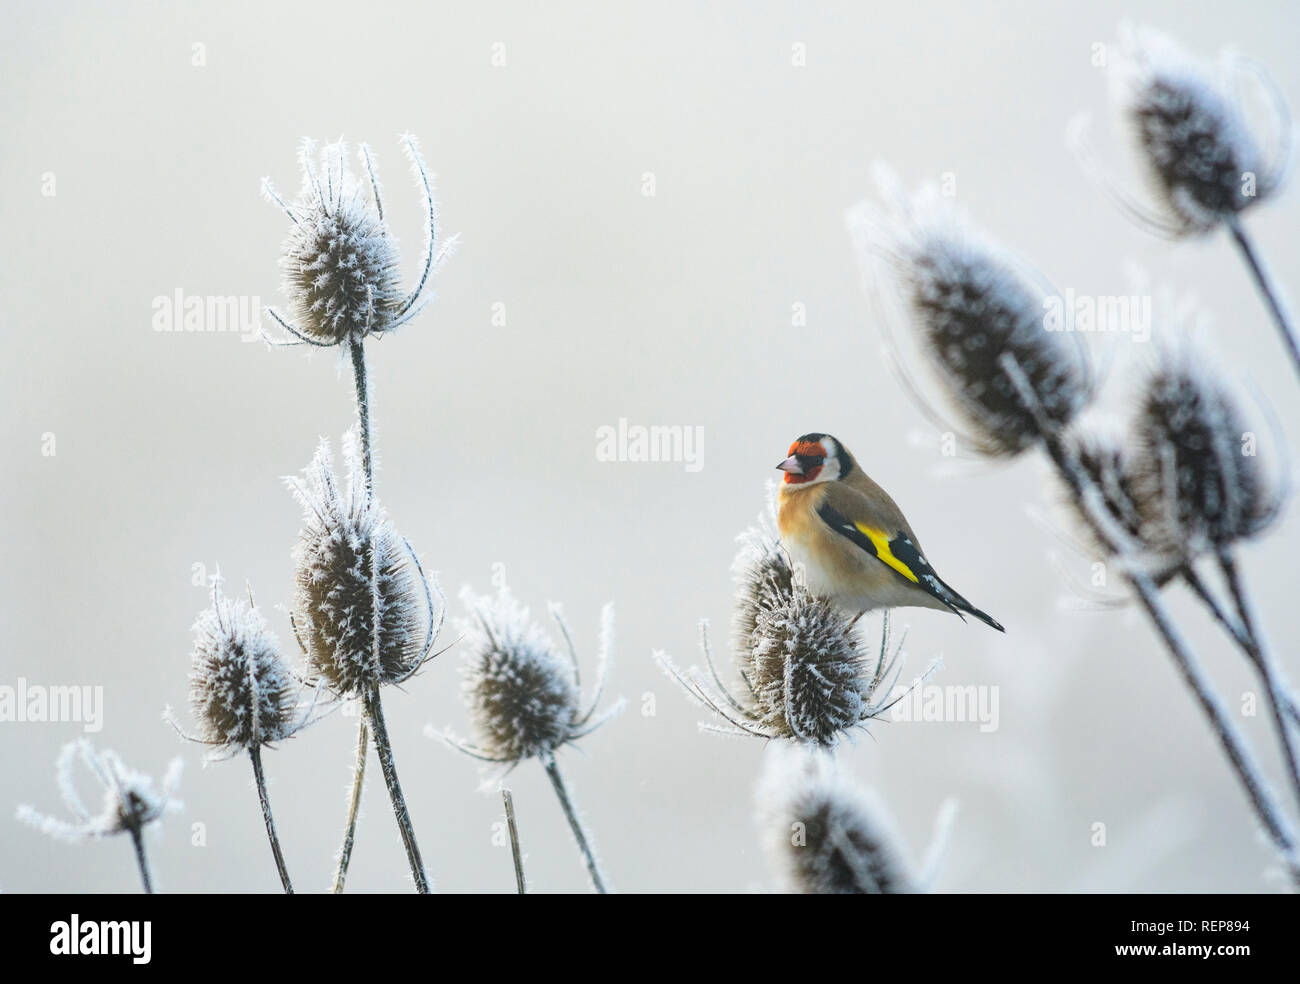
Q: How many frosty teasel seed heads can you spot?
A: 12